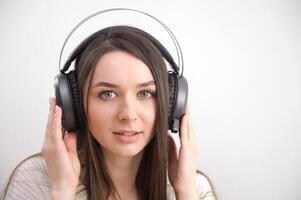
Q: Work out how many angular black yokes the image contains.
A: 2